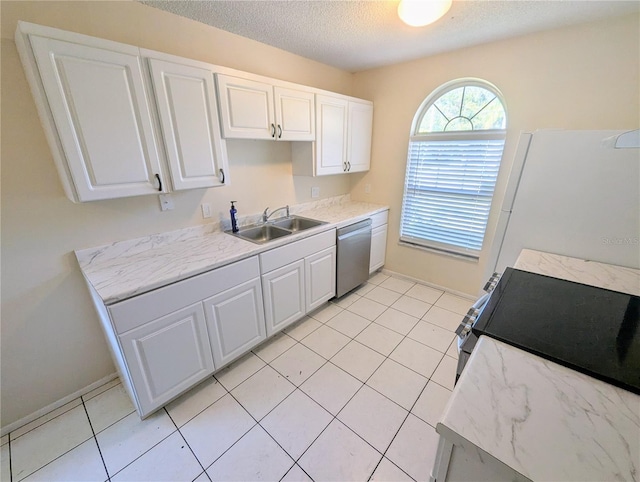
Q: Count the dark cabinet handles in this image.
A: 6